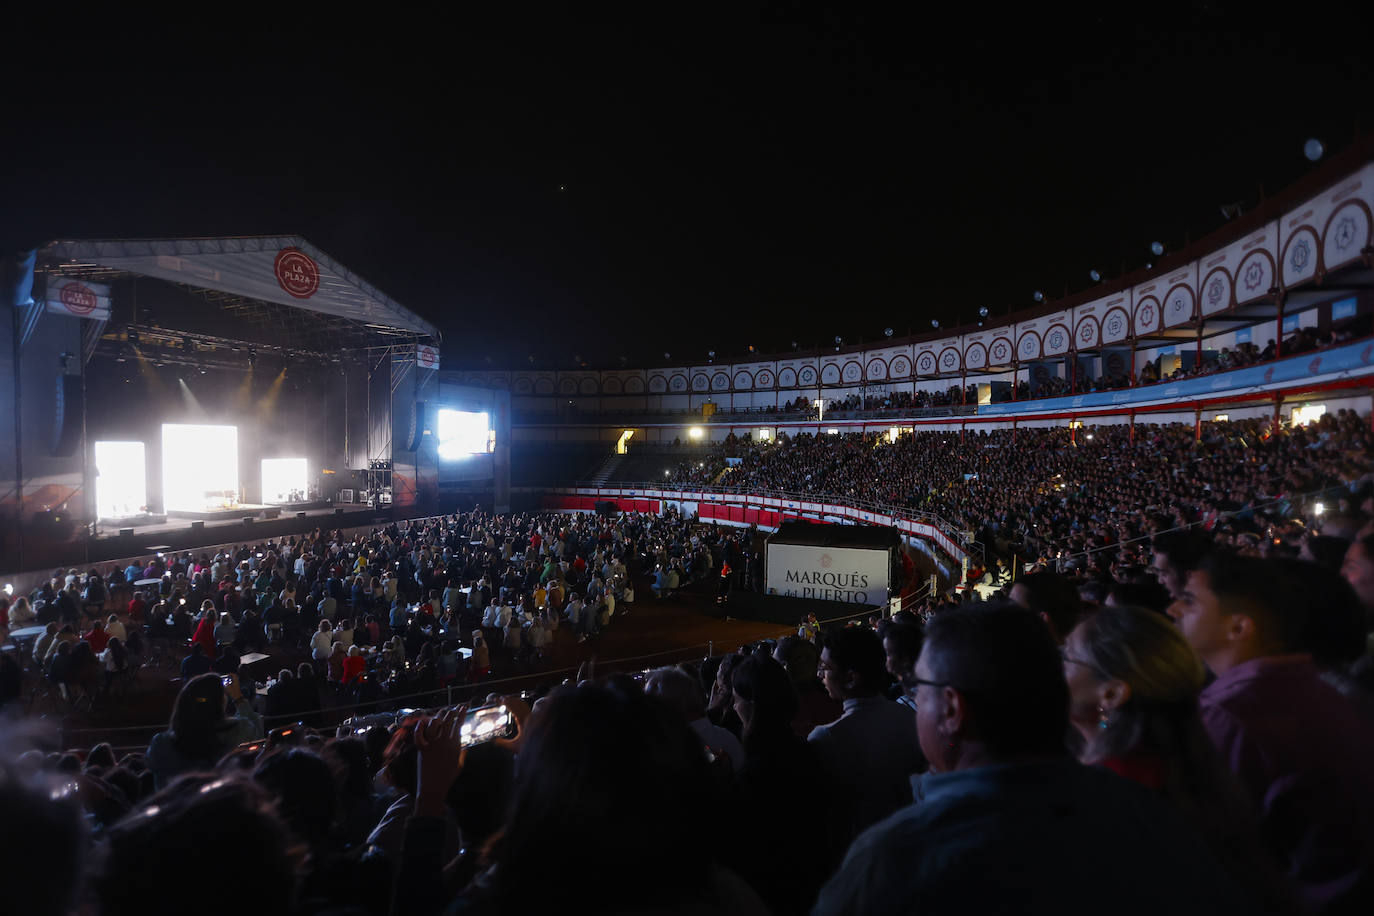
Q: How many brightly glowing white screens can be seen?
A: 4